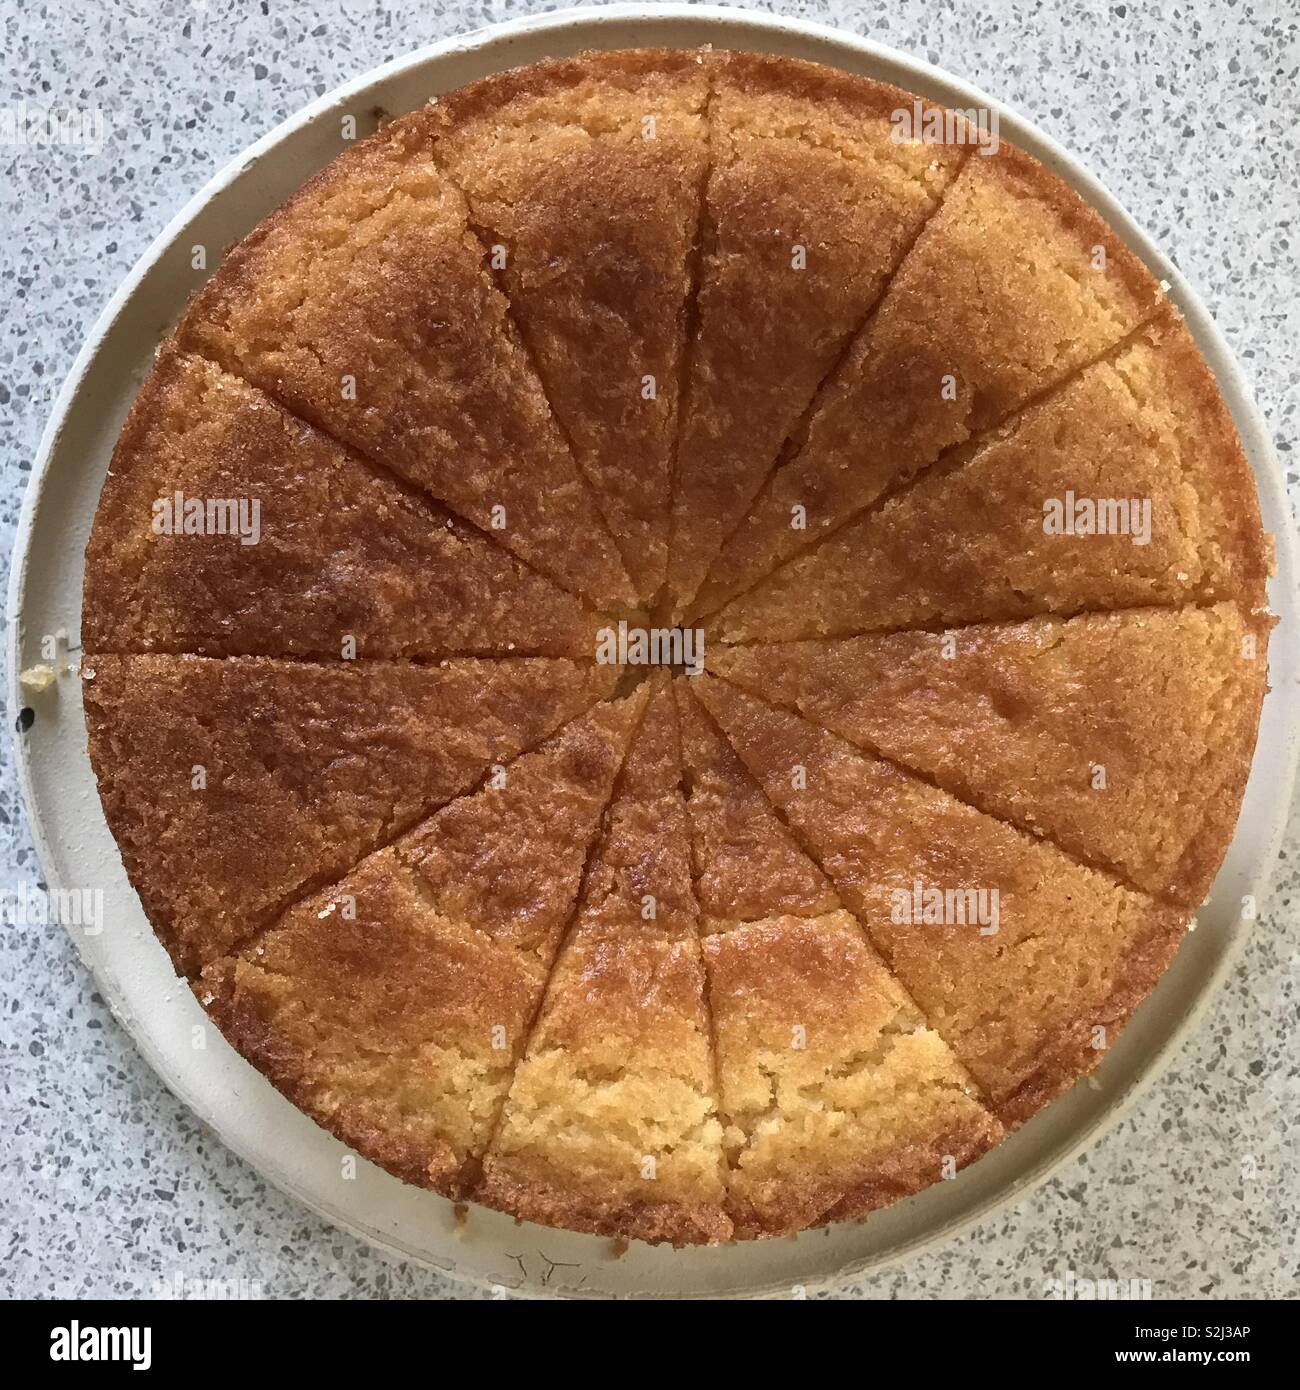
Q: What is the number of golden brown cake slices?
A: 12